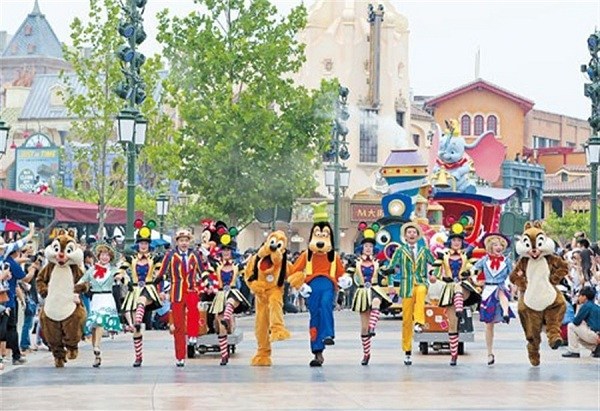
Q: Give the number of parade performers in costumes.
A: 12